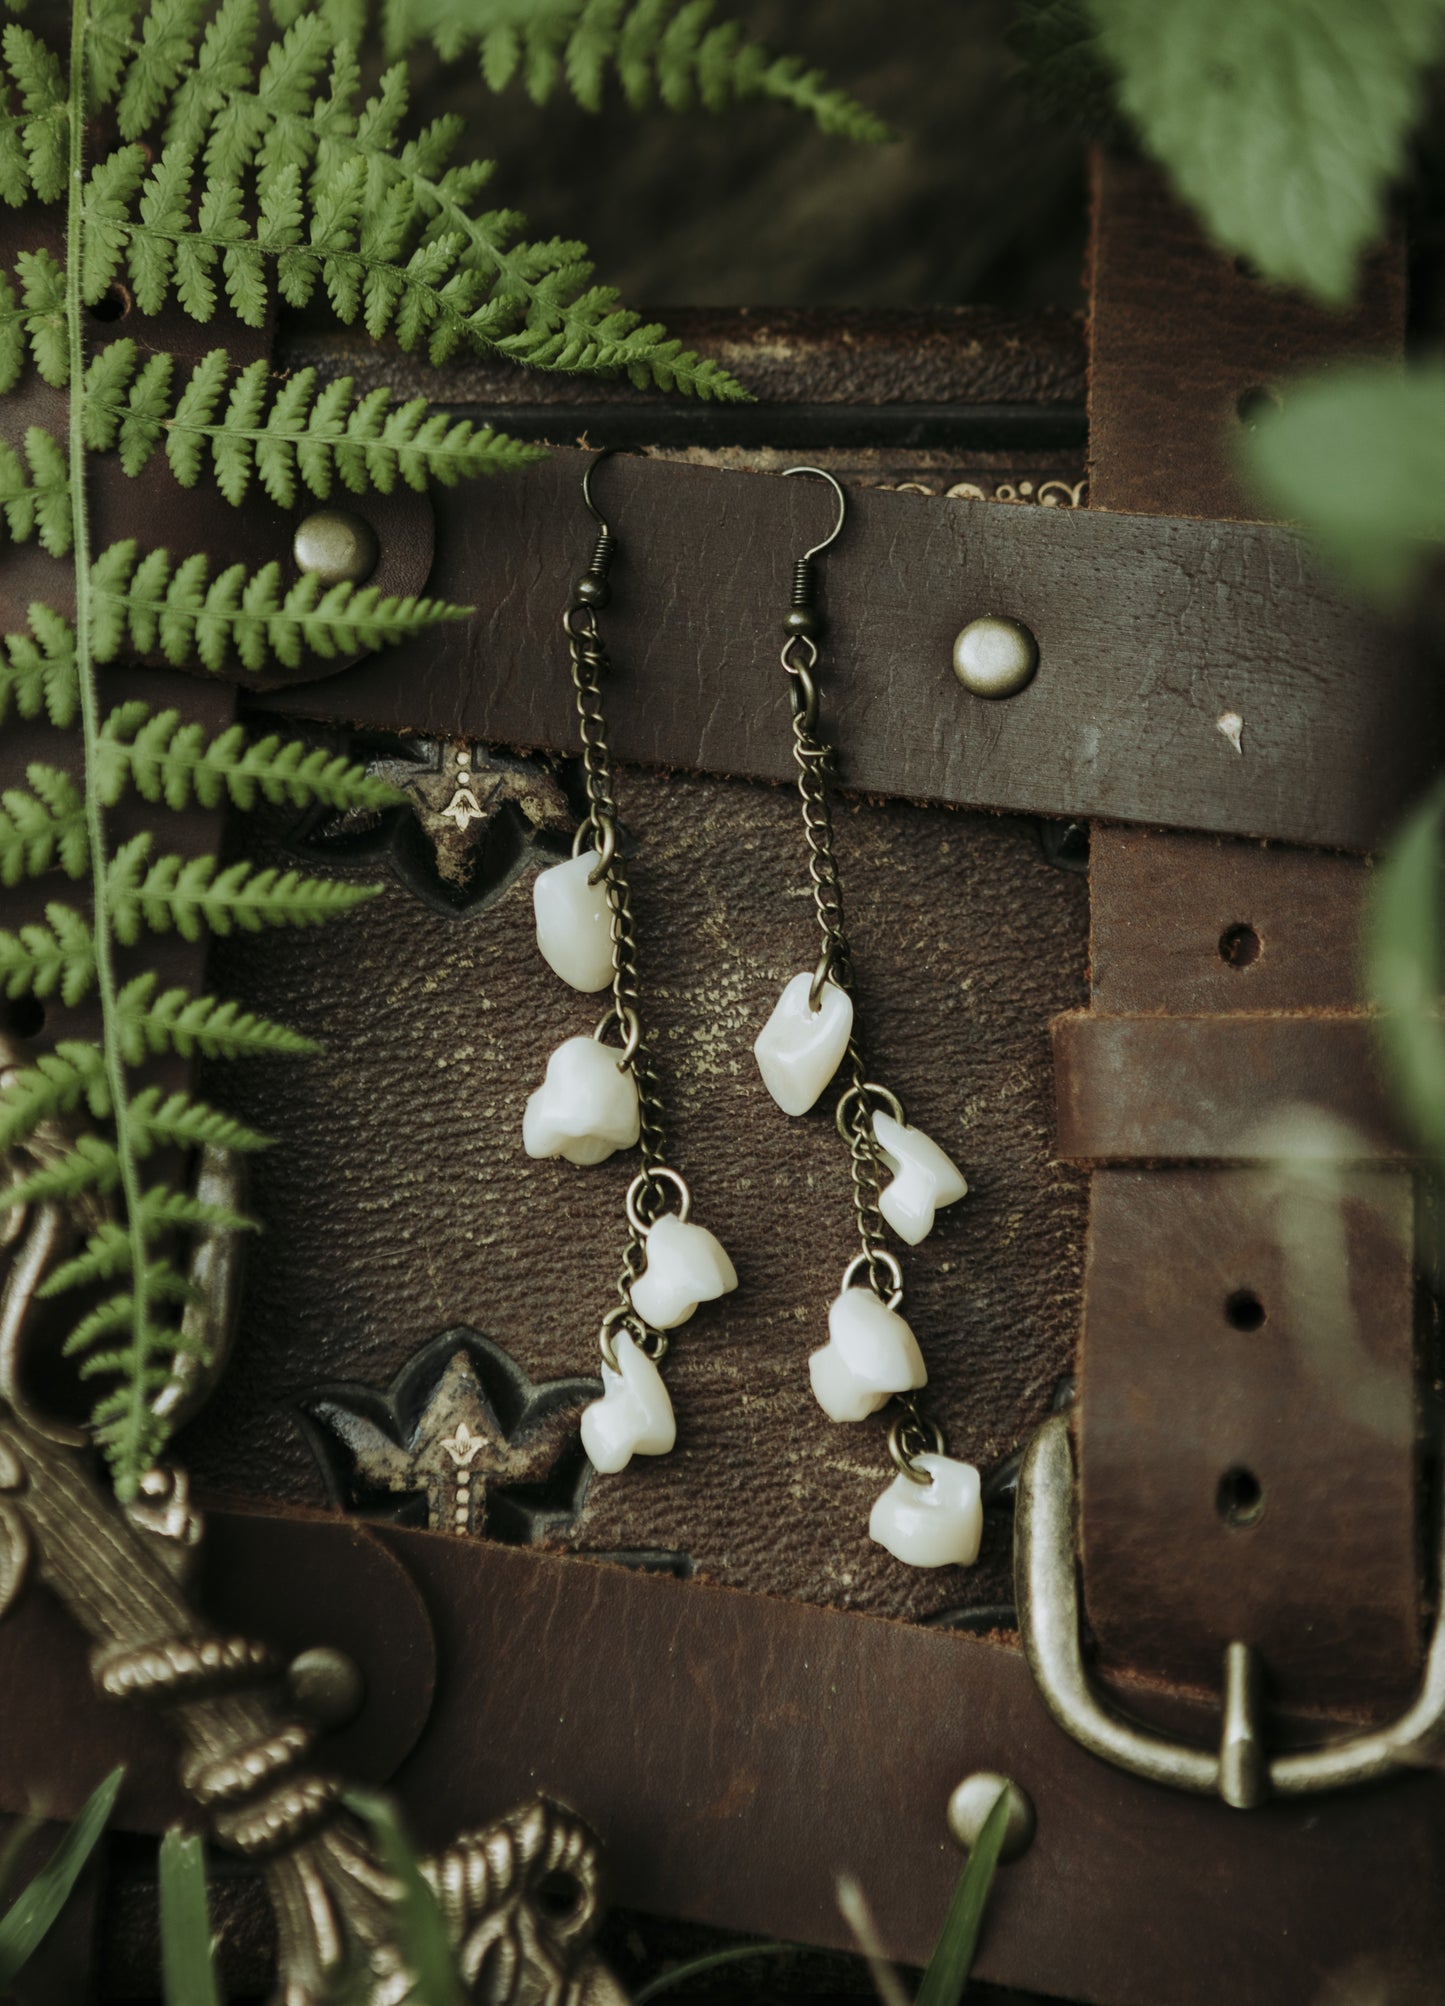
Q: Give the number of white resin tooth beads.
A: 8